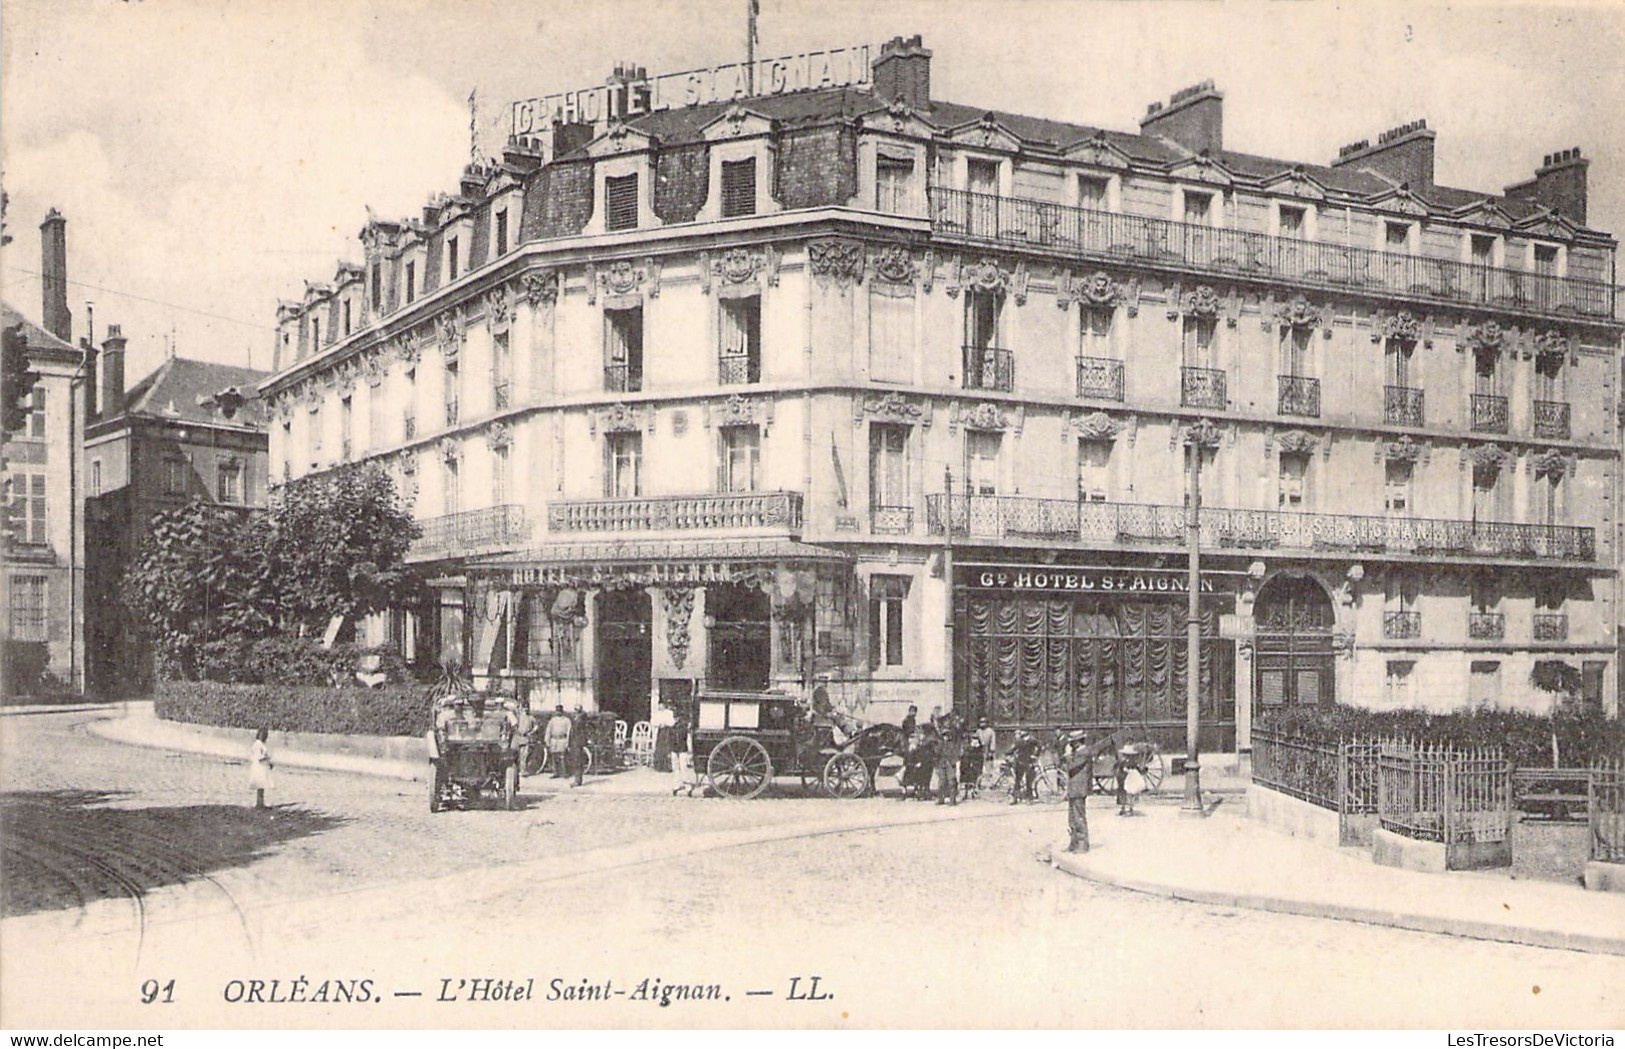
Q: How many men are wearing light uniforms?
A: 2